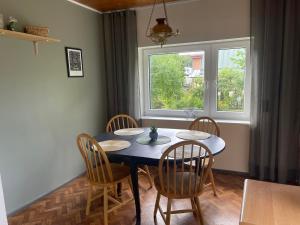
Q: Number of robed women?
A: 0